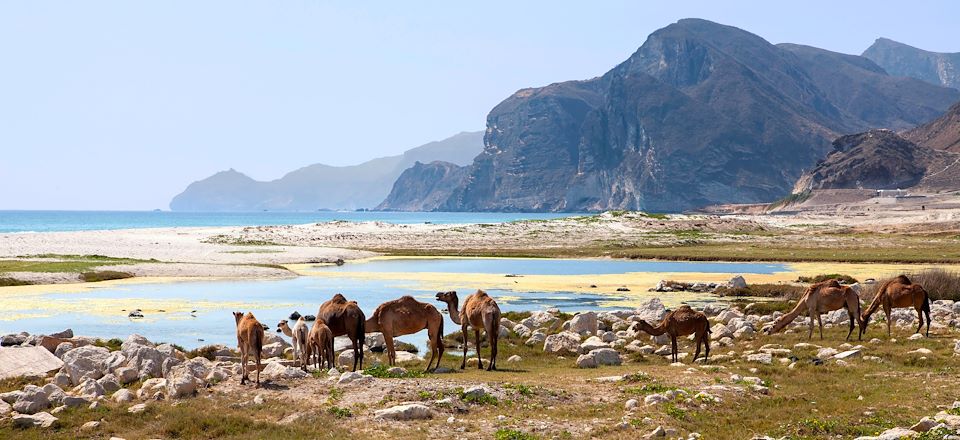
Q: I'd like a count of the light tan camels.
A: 1